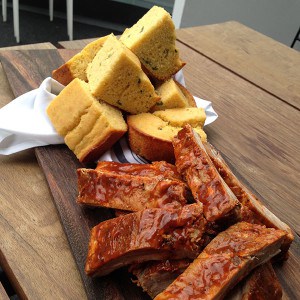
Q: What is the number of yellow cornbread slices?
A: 6